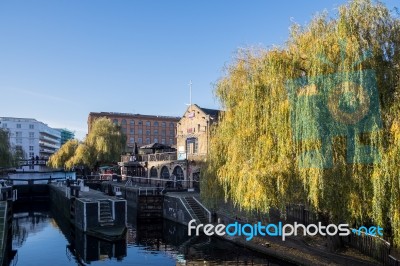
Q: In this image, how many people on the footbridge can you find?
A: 2